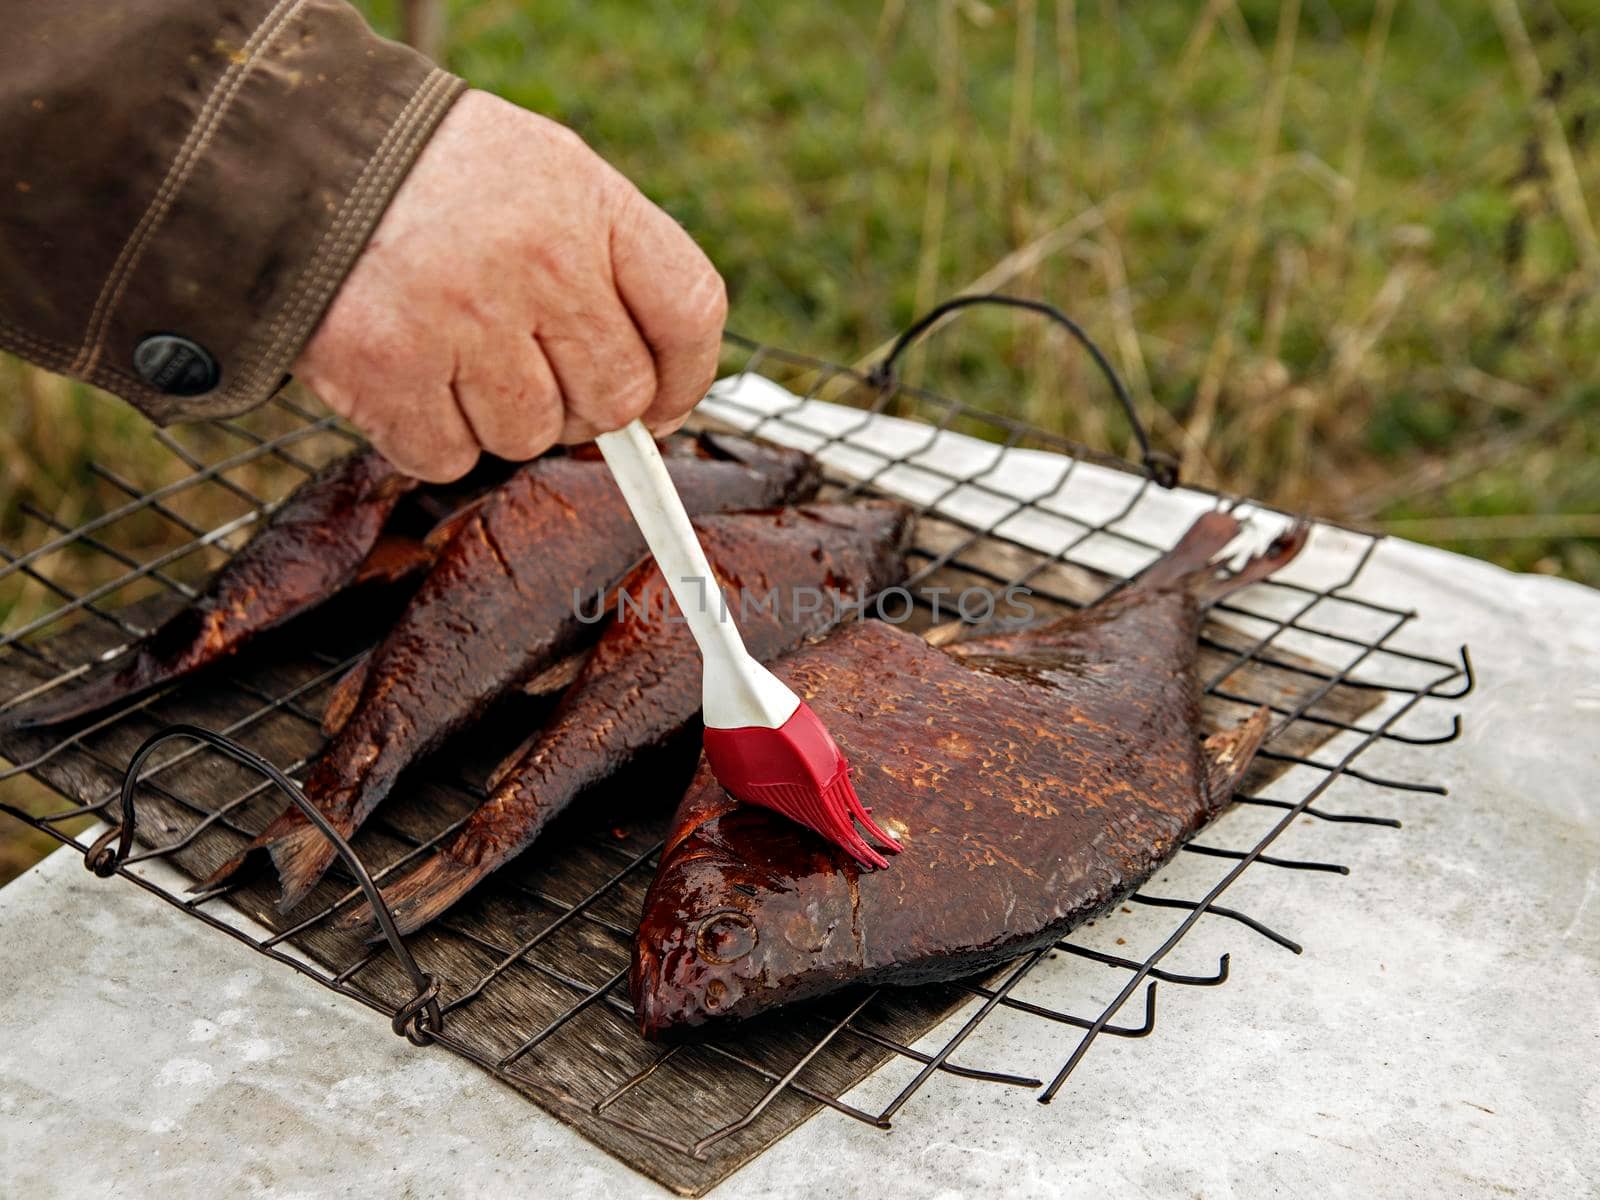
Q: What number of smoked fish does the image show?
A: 4